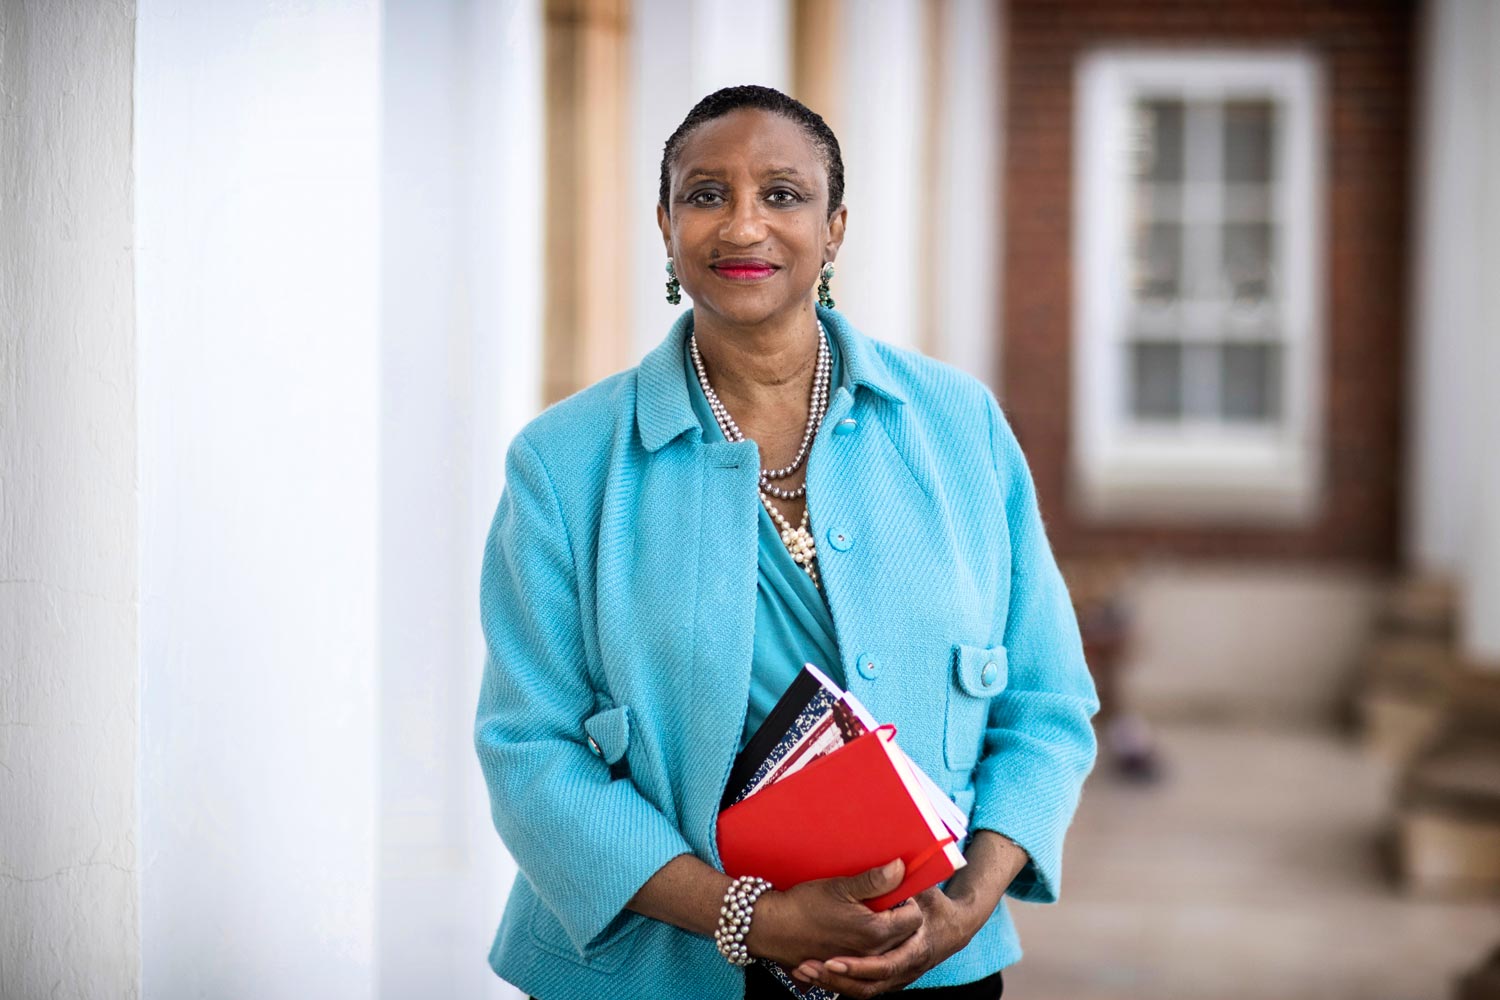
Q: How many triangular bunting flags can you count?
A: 0